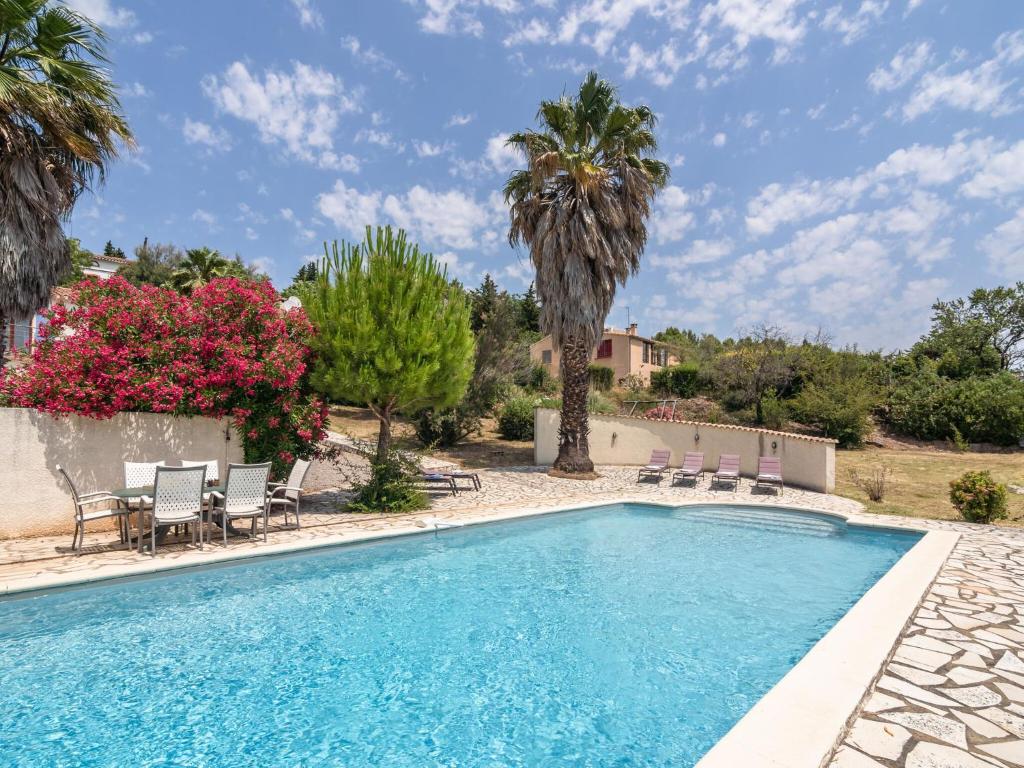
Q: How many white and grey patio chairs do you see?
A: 6